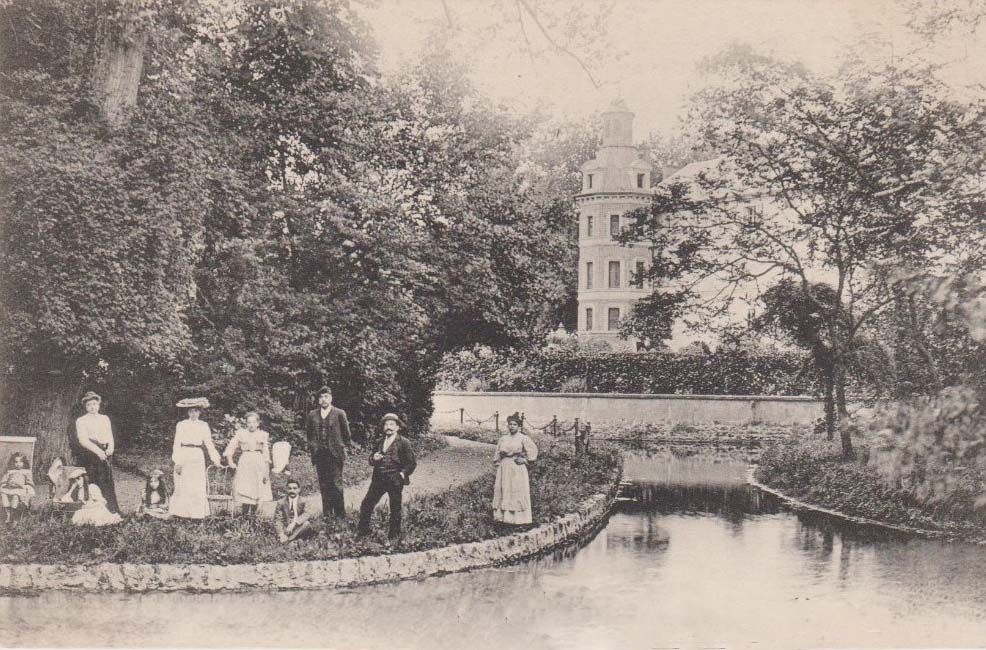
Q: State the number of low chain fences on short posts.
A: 1